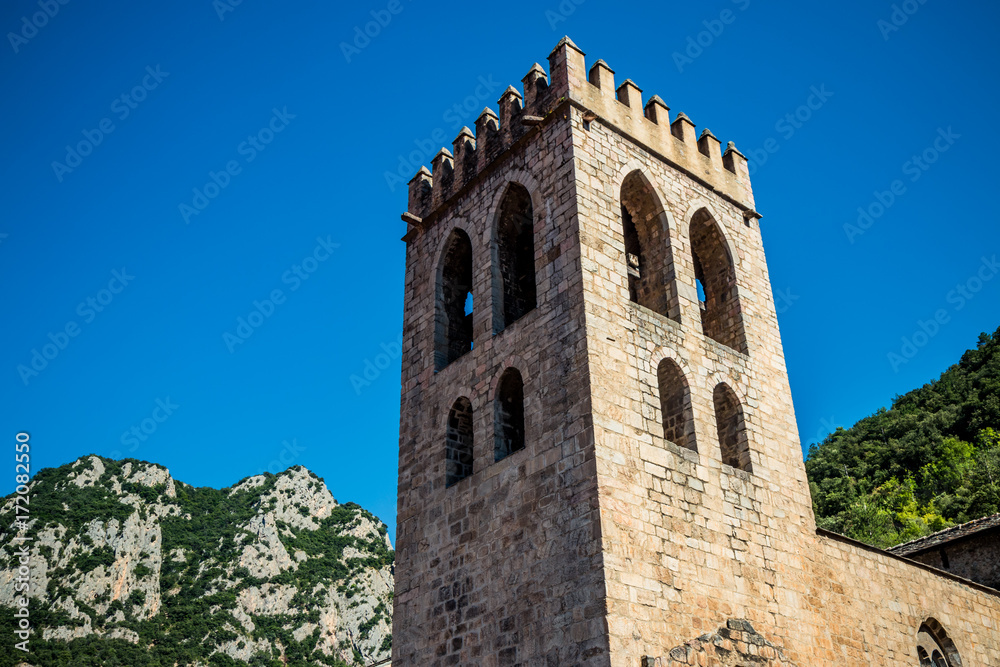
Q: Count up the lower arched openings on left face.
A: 2